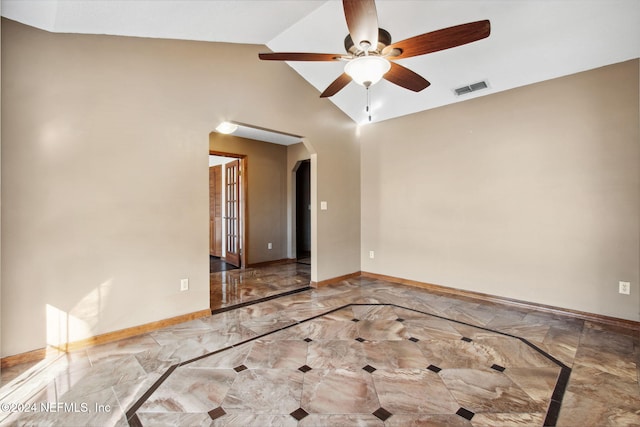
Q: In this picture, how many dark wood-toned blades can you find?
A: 5